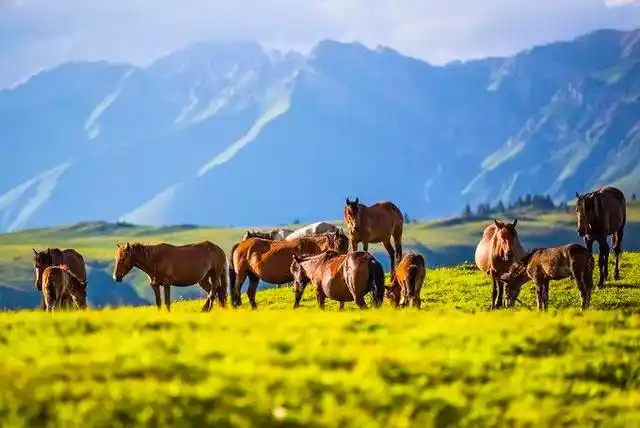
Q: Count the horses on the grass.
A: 12